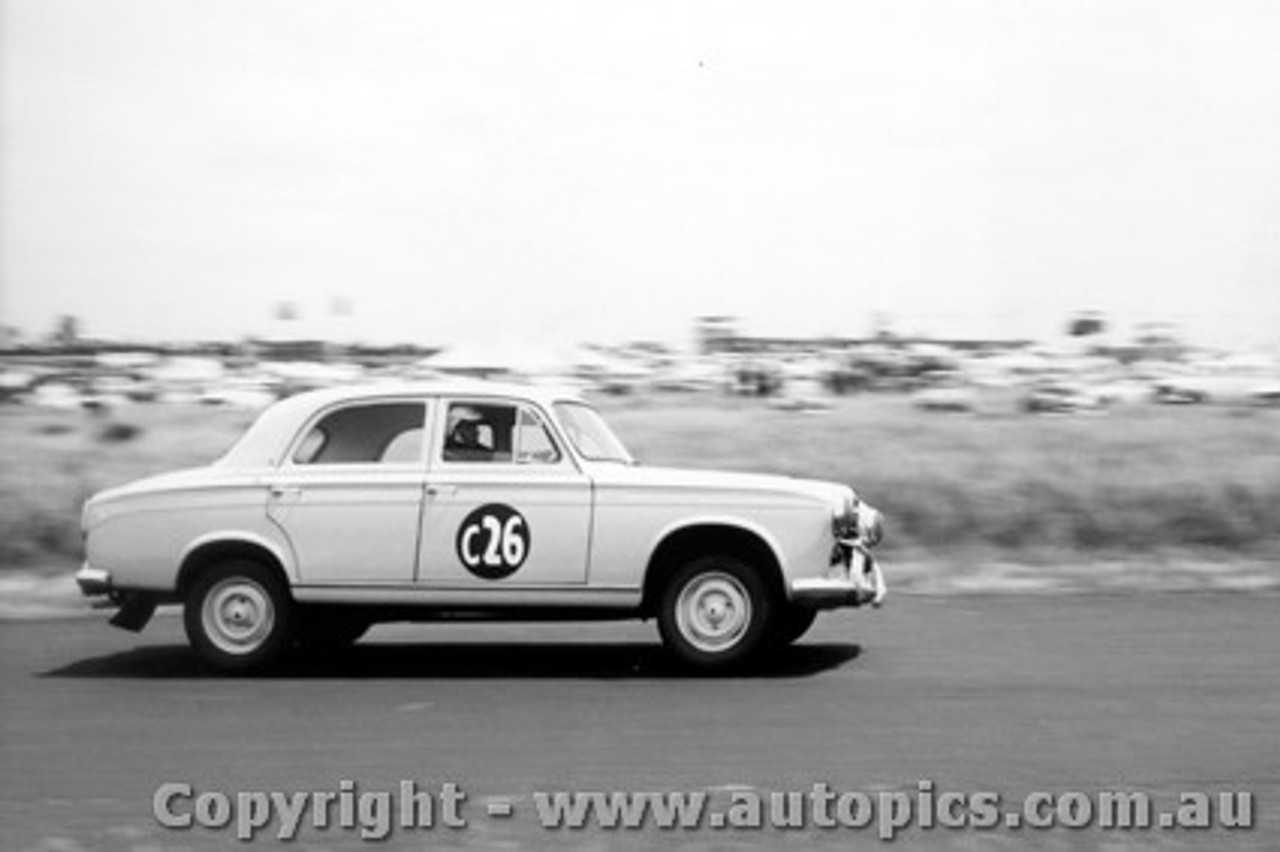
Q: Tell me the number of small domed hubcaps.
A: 2